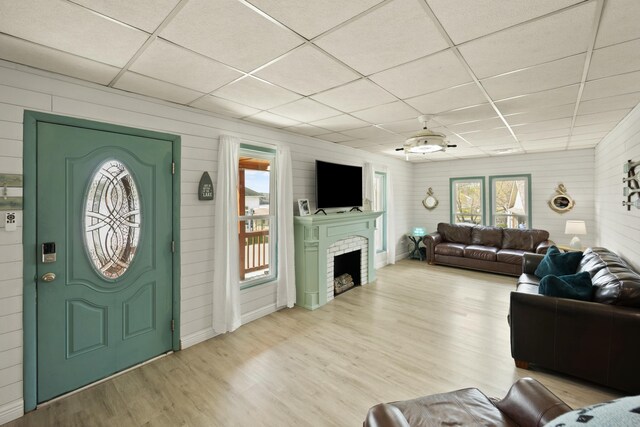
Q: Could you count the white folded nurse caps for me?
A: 0